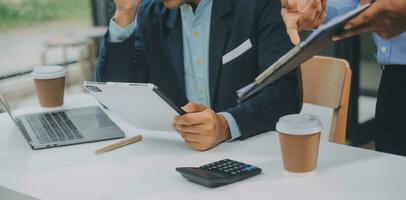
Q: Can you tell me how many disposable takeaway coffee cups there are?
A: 2